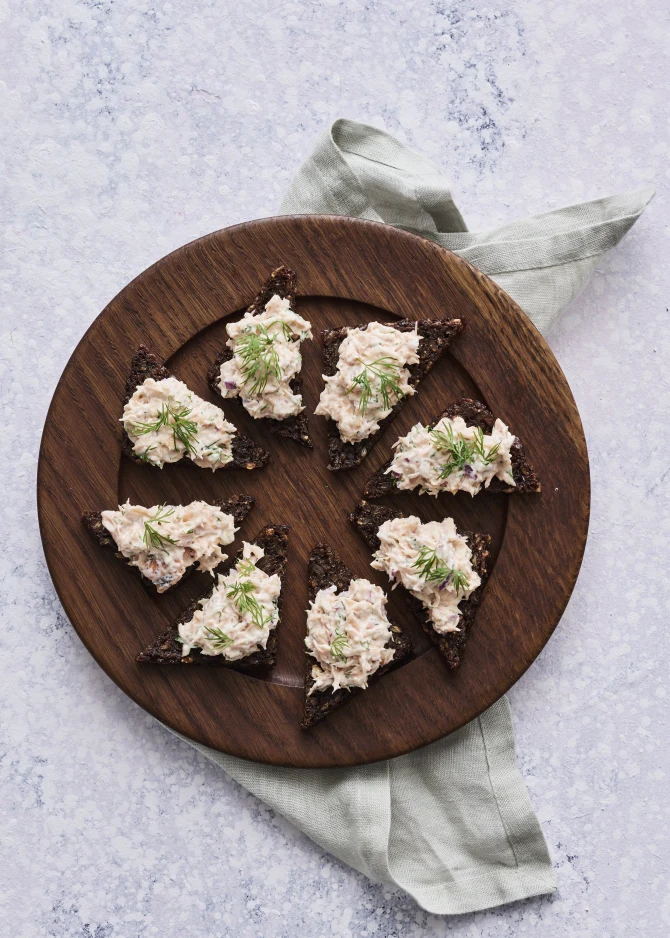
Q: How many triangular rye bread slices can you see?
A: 8